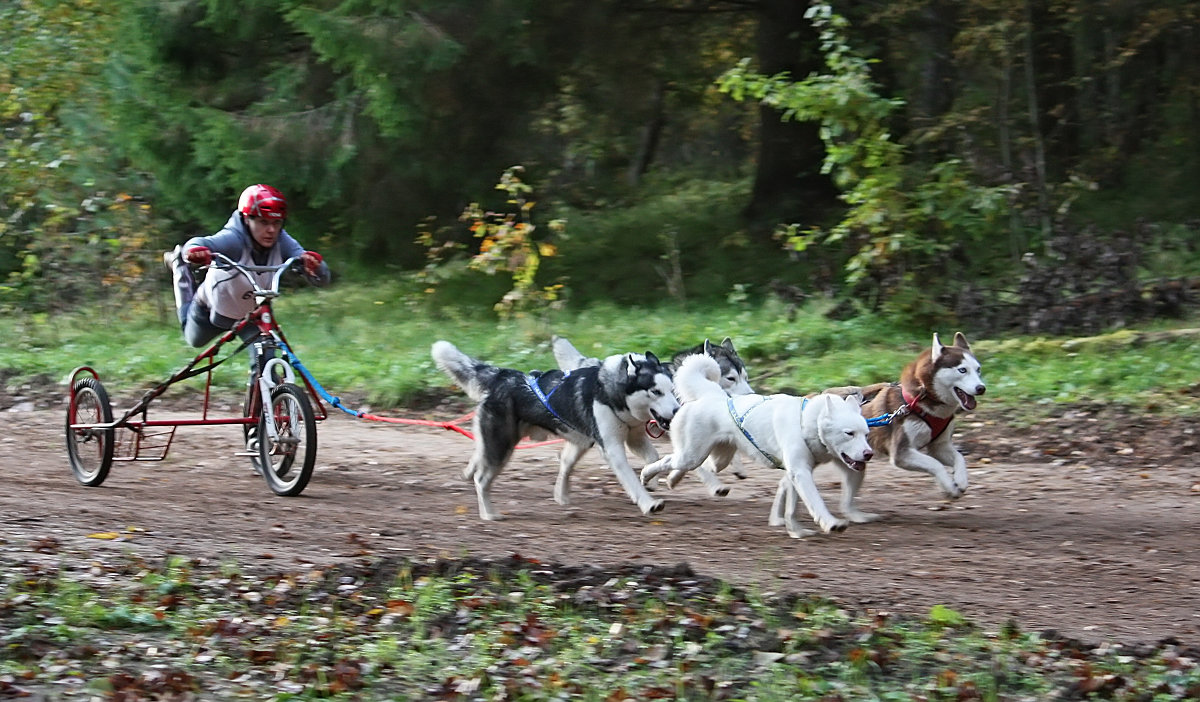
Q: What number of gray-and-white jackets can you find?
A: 1